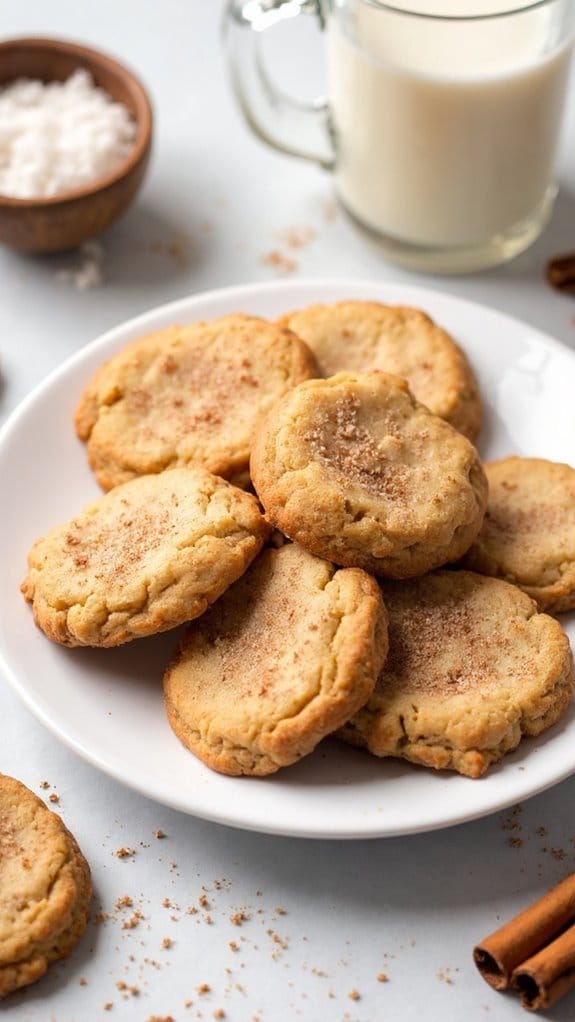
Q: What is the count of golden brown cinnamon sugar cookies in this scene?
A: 8